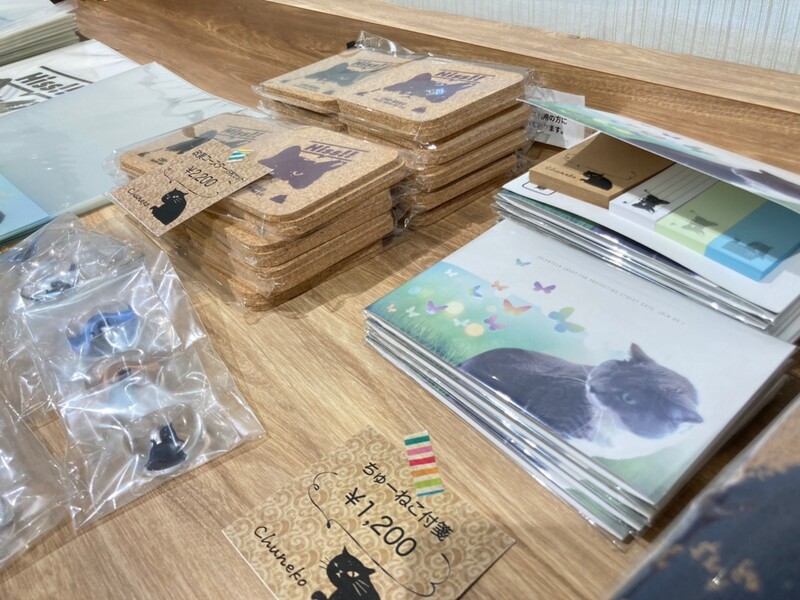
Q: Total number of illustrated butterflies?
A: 12